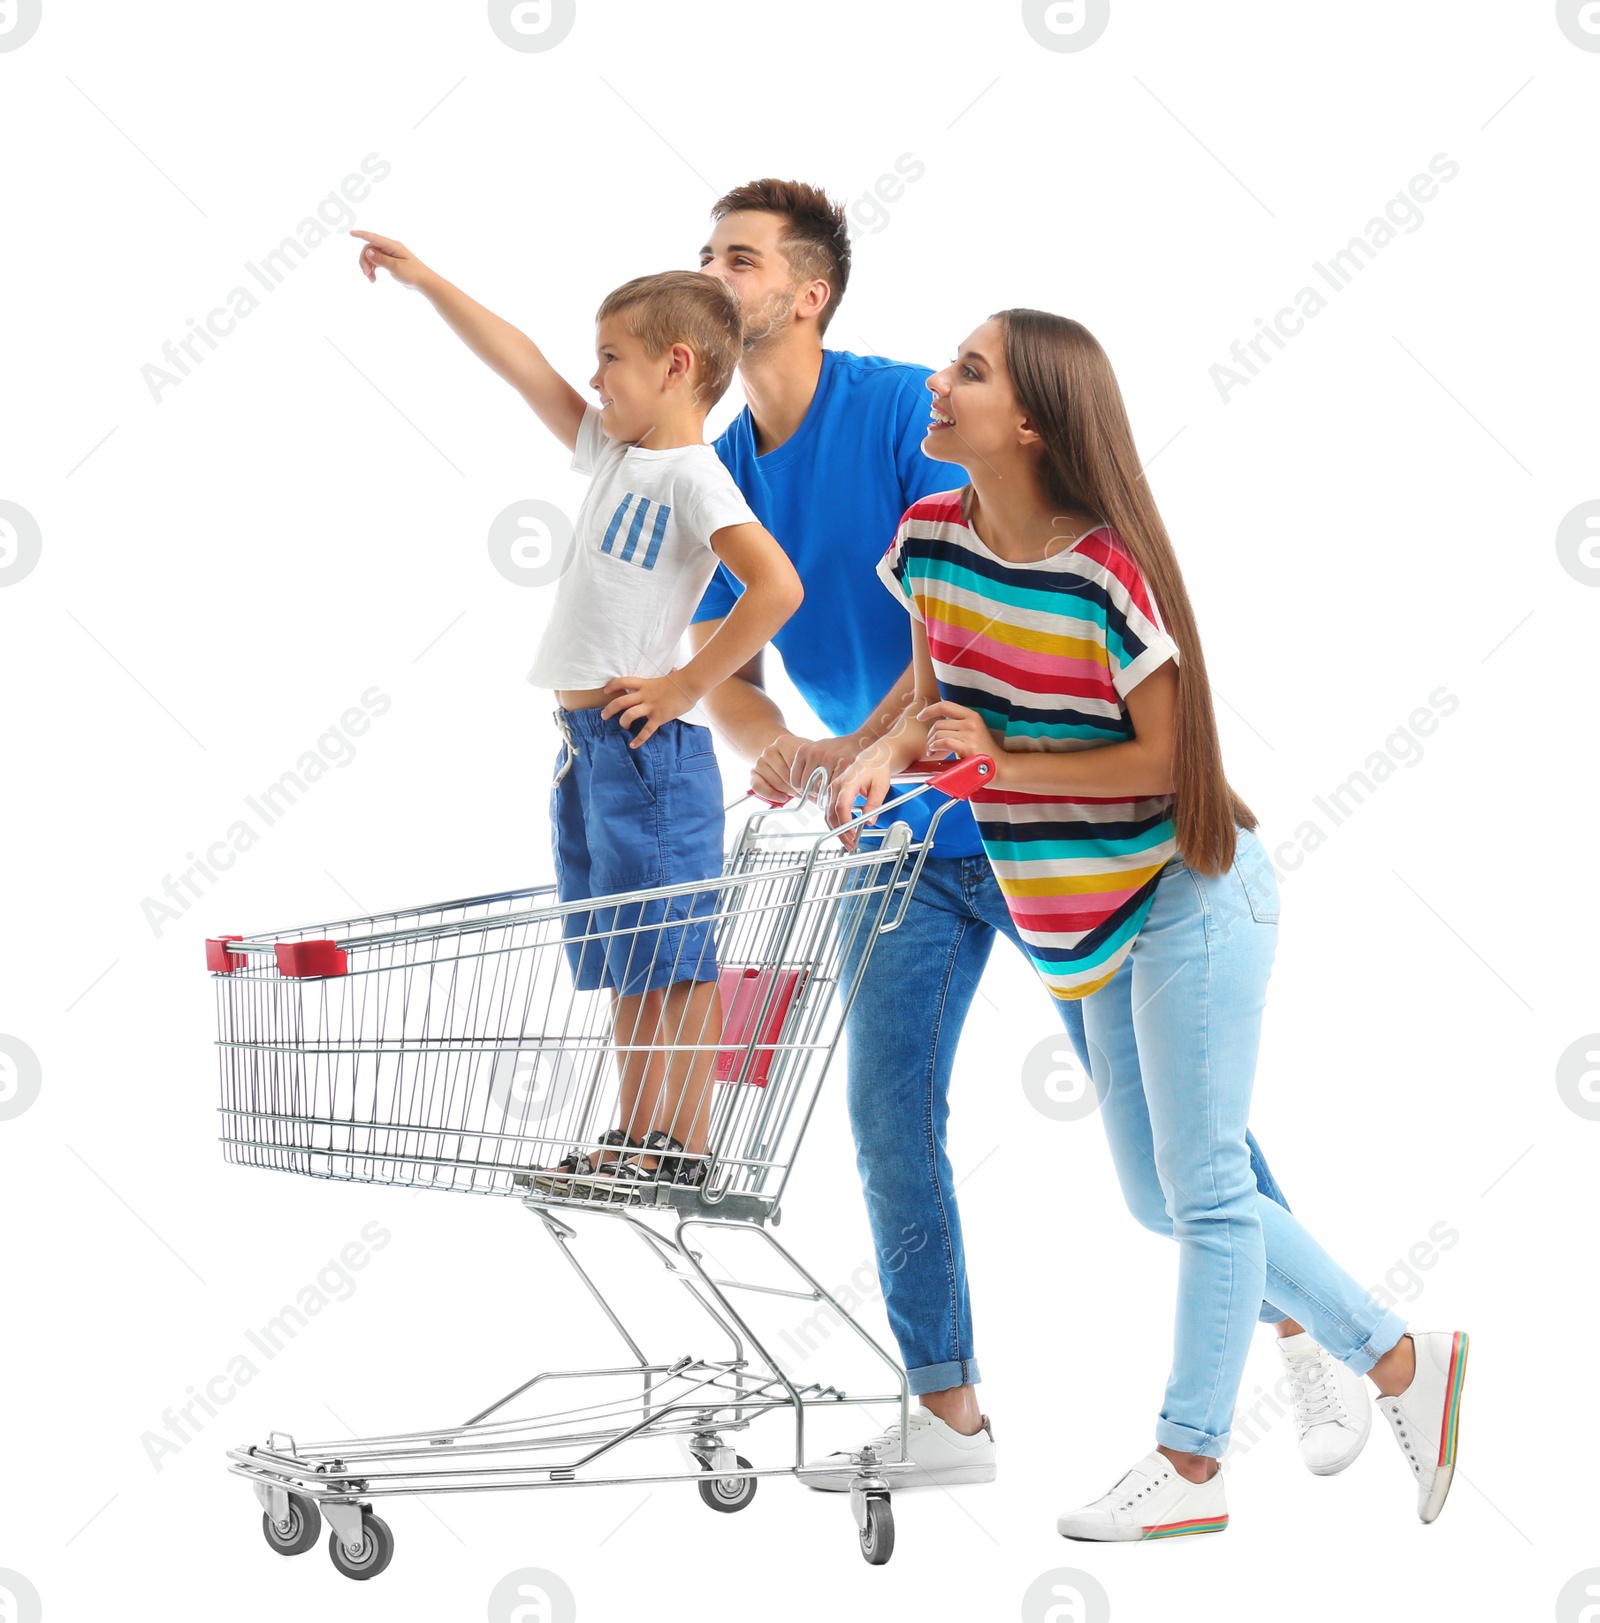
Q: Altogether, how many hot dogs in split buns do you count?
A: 0